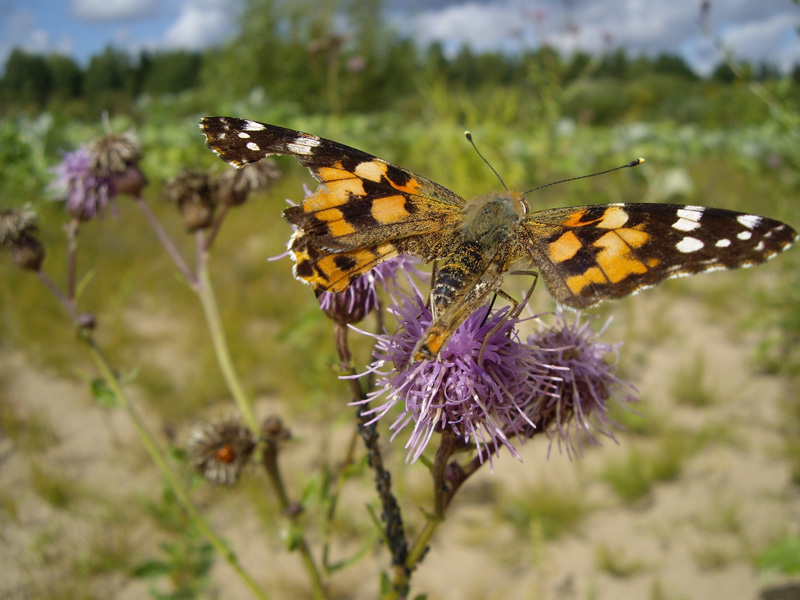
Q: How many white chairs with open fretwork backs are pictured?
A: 0